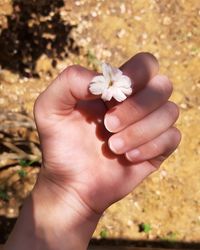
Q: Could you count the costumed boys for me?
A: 0